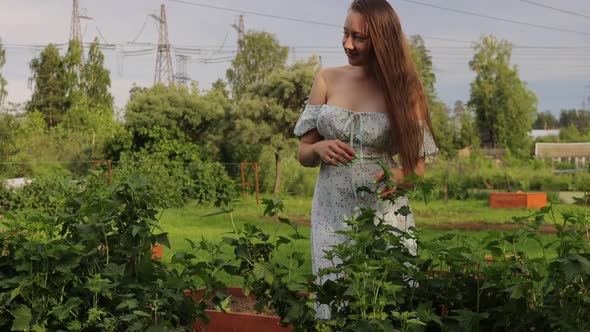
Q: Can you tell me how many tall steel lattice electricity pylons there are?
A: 3